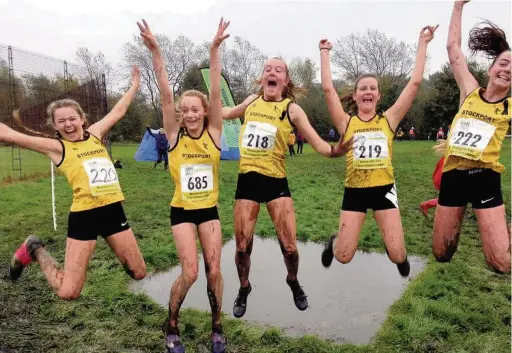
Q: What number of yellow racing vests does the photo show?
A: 5